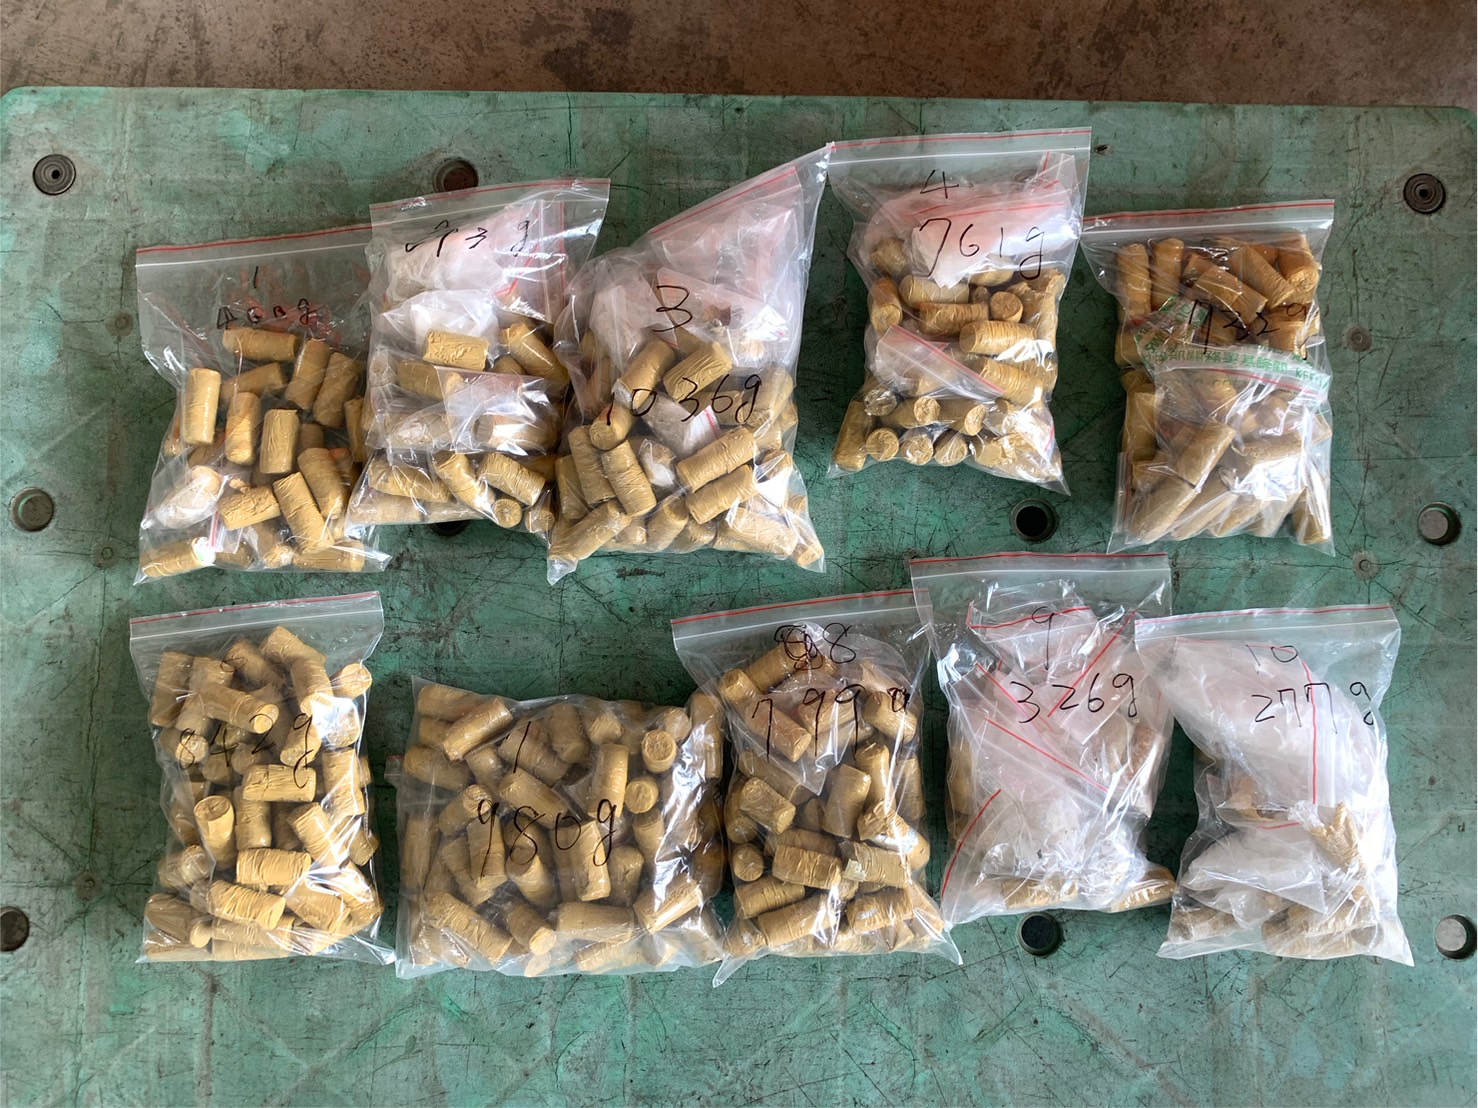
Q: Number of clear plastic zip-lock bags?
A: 10